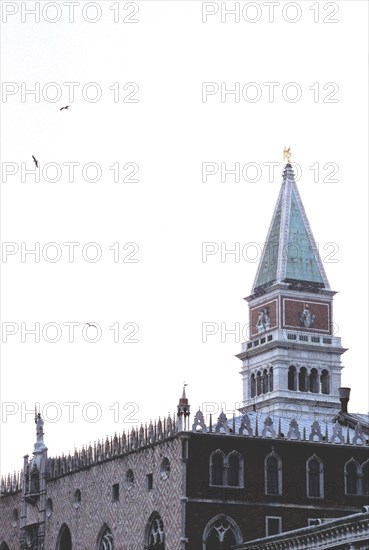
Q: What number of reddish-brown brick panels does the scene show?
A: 2